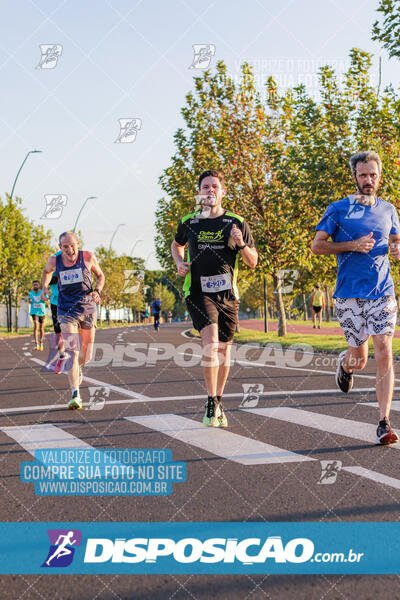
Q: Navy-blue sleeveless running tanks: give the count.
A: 1